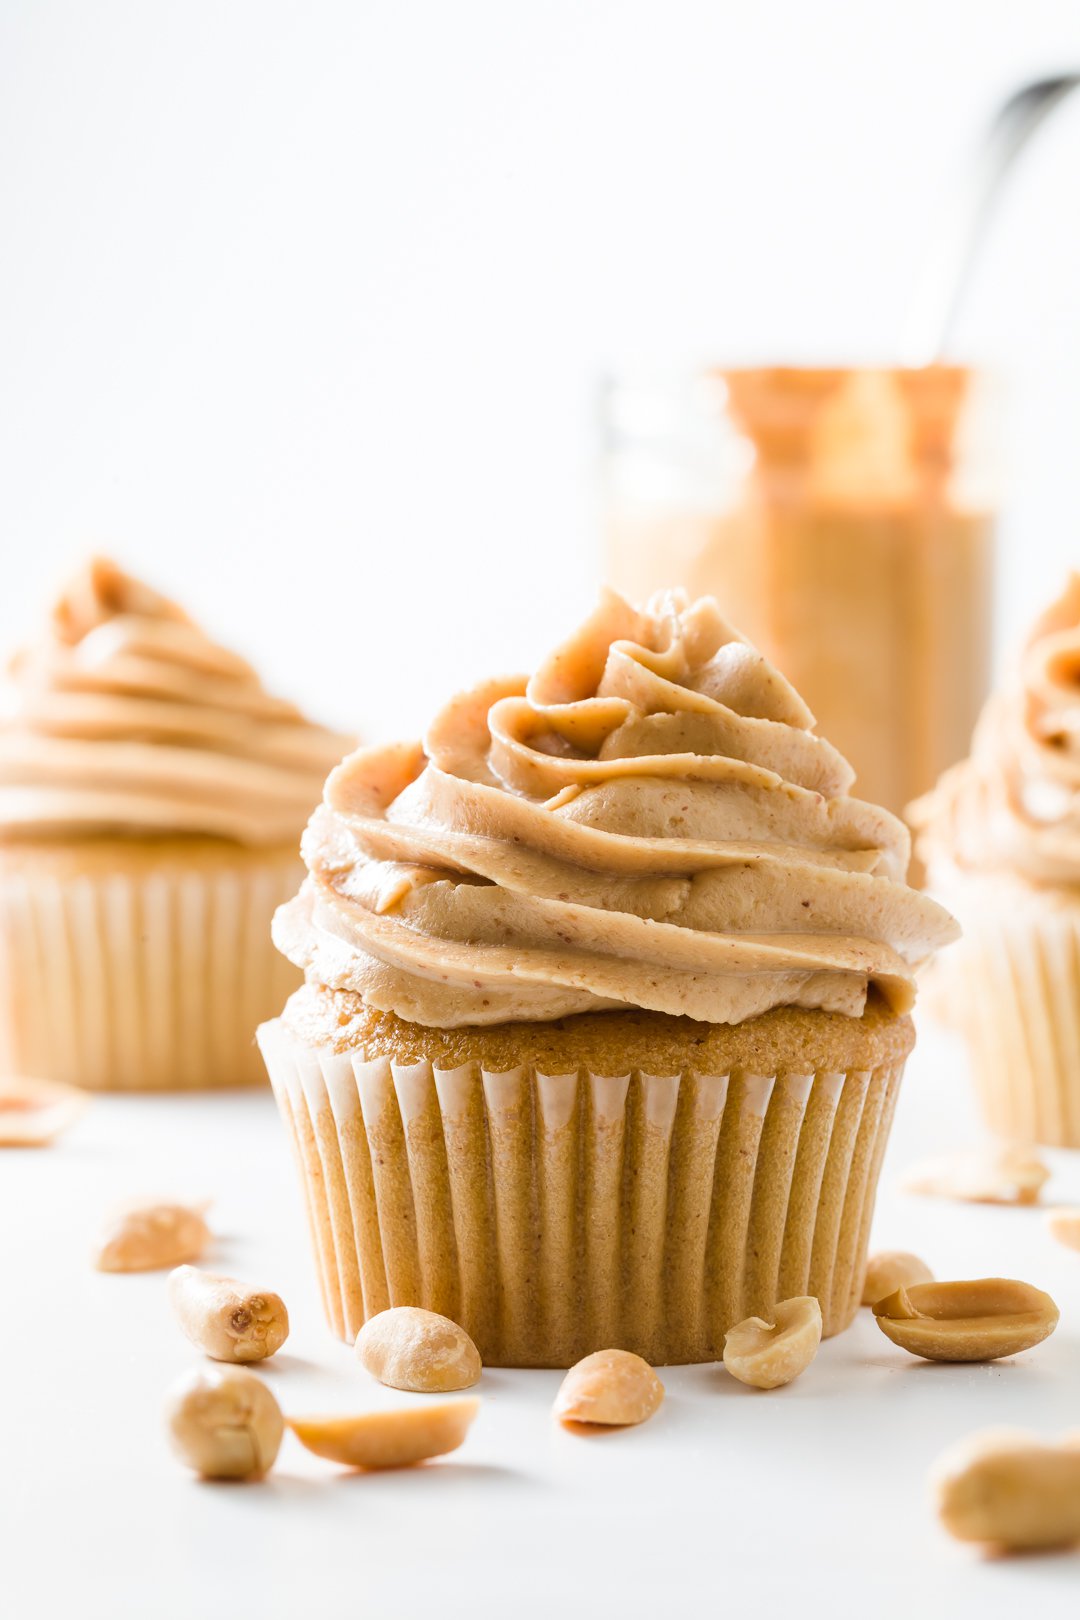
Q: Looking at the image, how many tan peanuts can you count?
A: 13